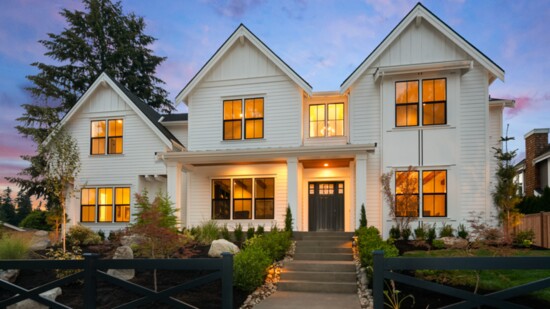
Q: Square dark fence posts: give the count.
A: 3